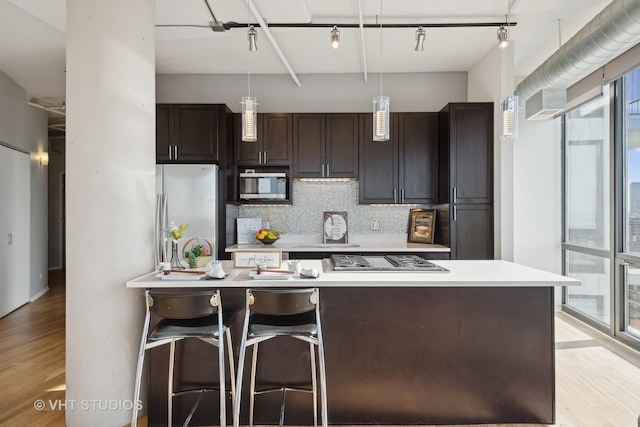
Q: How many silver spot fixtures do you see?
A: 4